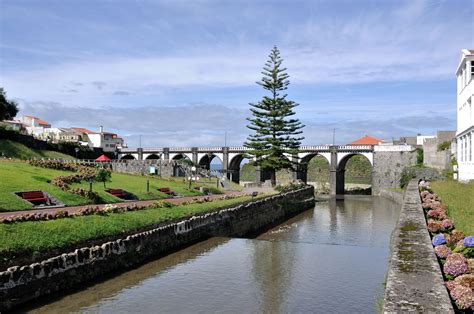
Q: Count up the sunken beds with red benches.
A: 3